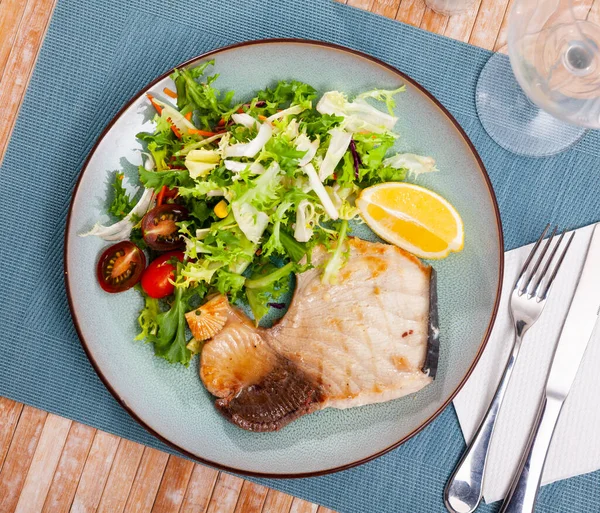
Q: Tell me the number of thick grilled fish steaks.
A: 1